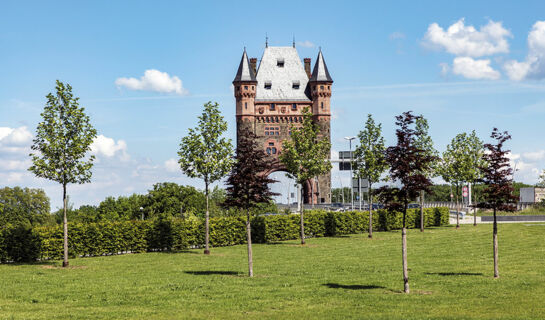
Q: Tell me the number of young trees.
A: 10